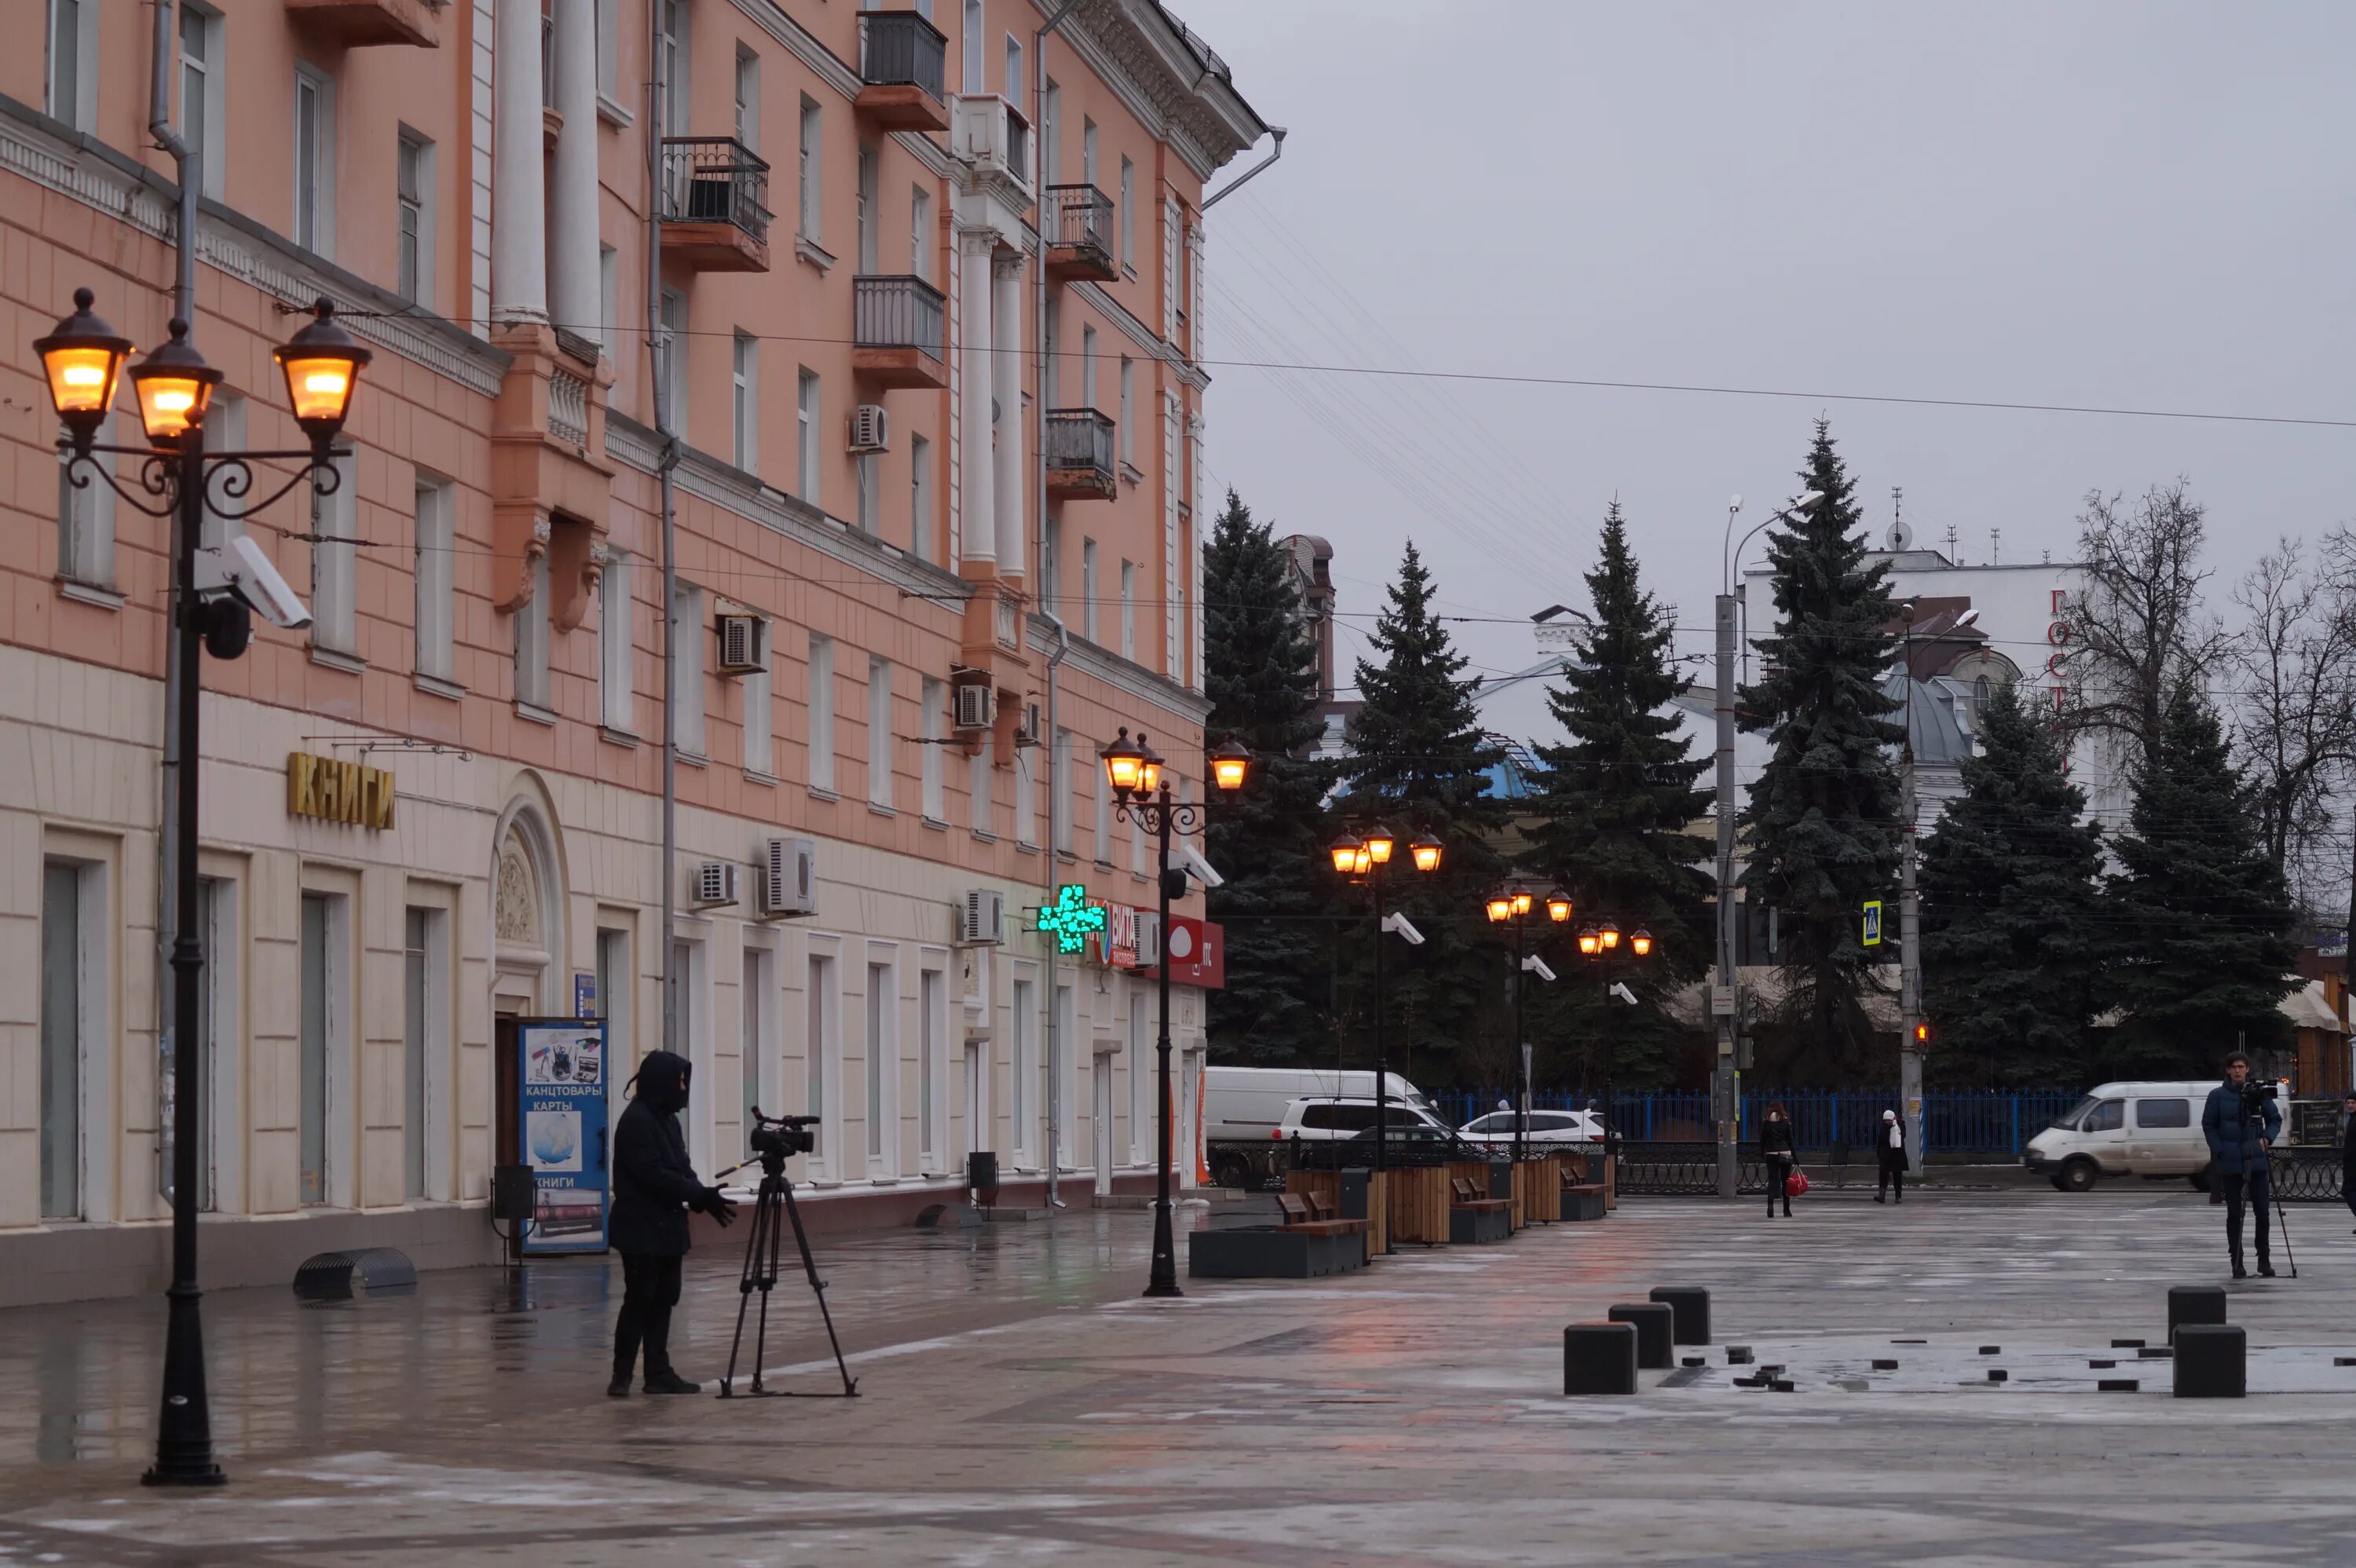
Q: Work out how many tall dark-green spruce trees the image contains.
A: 6